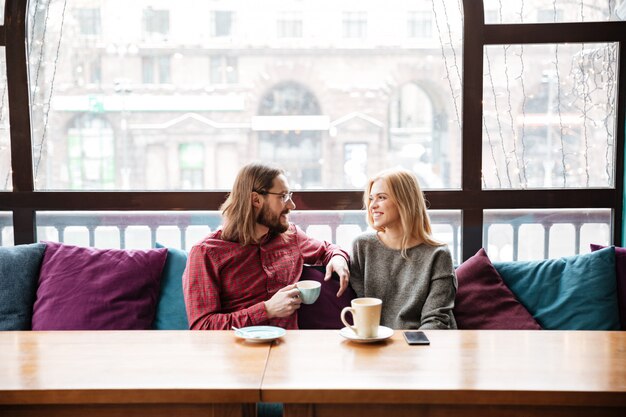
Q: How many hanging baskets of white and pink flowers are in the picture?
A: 0